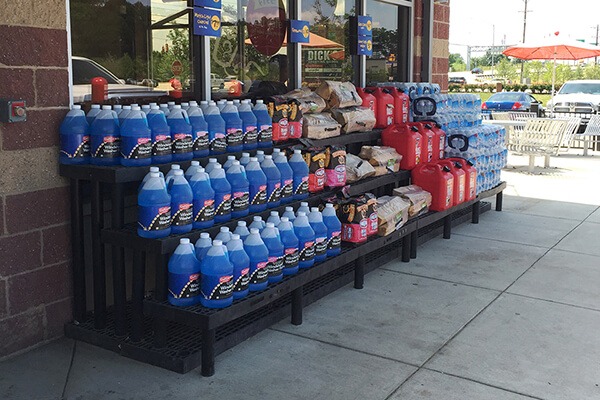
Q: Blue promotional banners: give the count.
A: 5